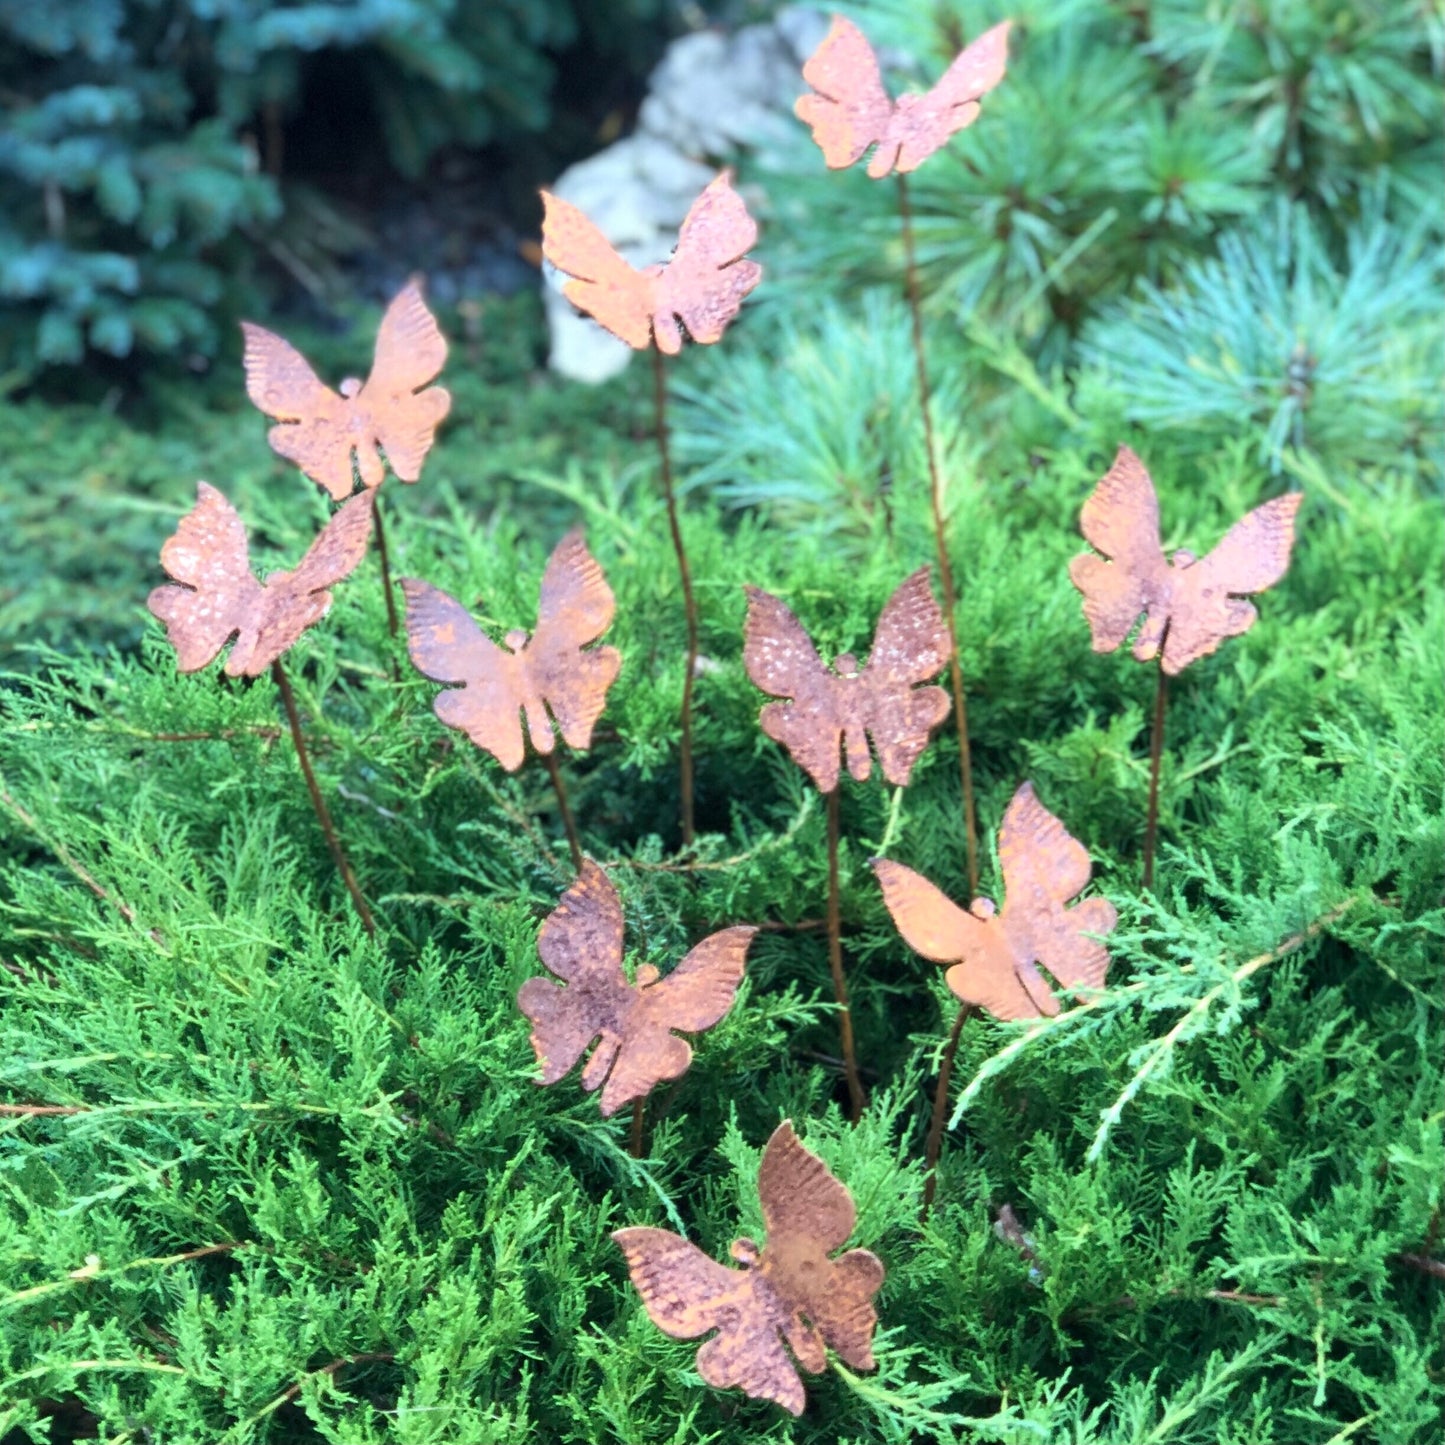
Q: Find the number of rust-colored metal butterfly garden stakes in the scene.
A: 10